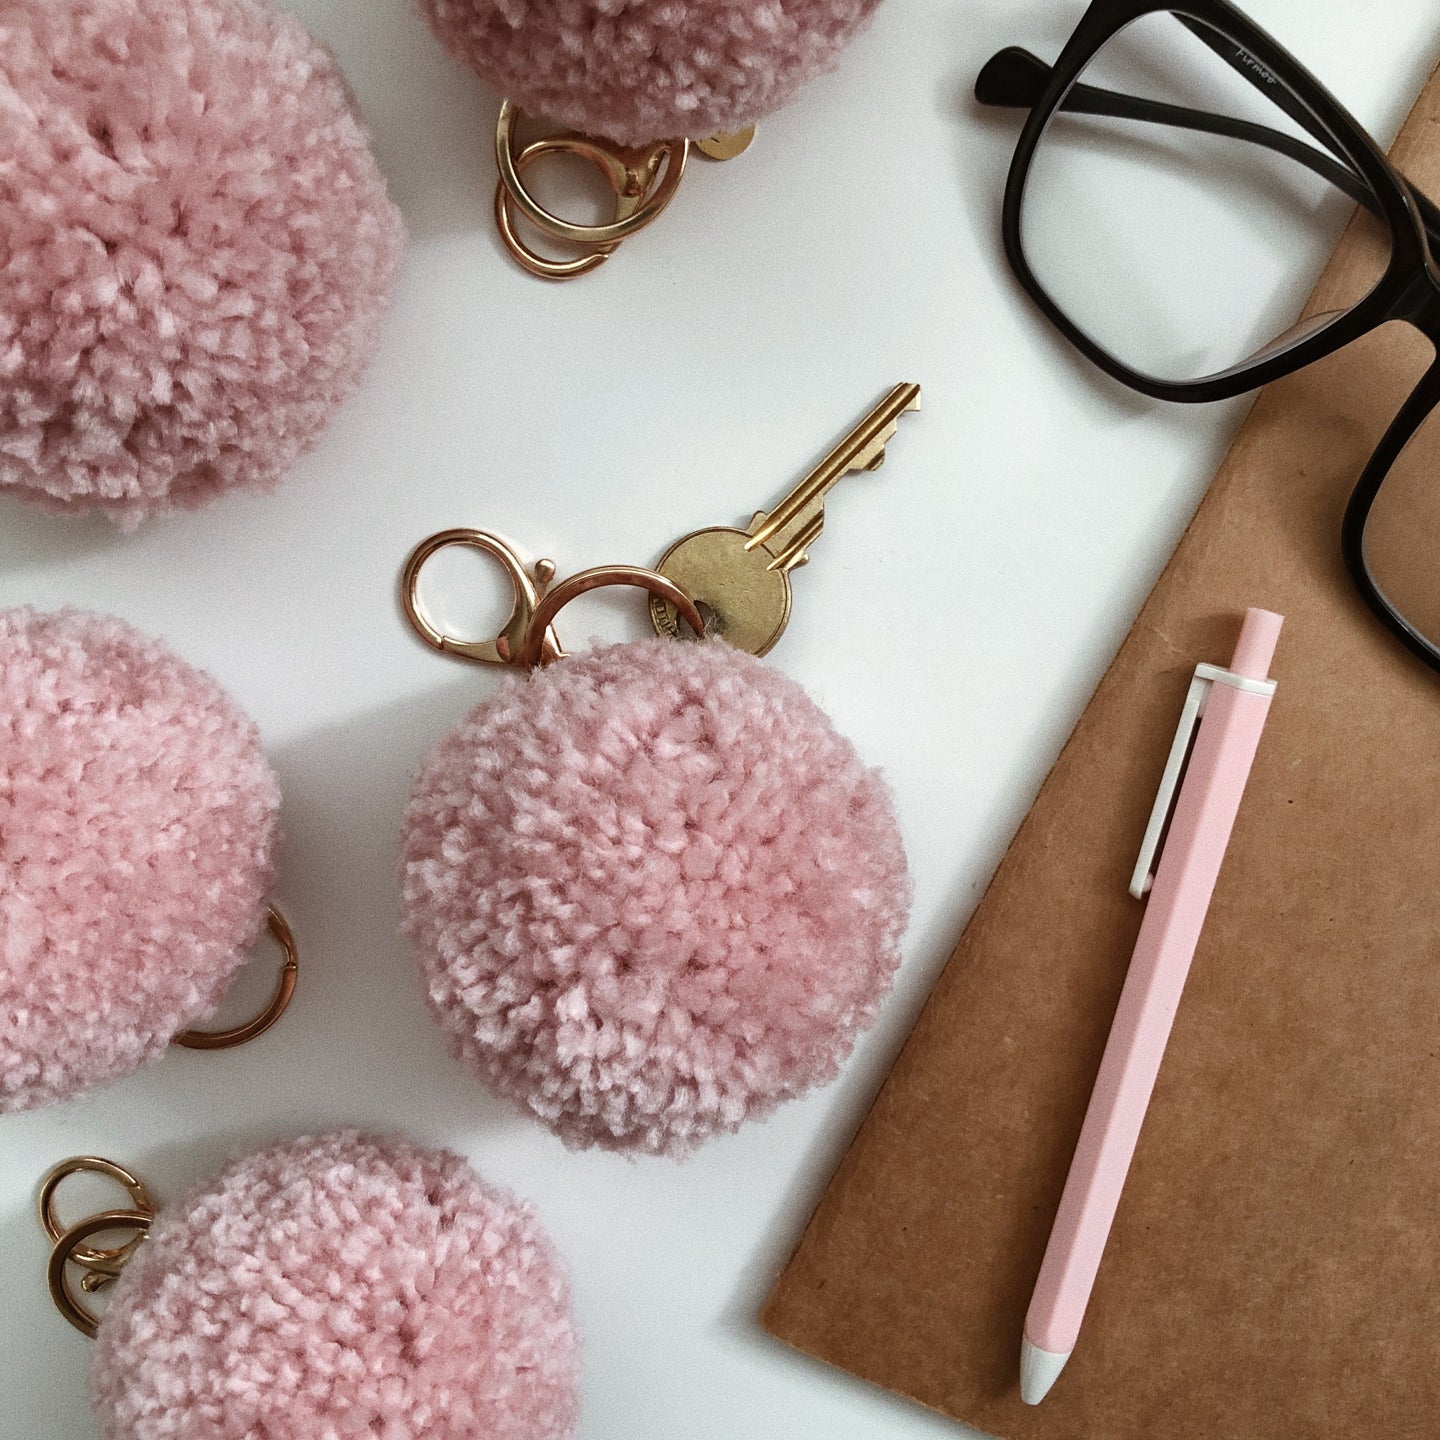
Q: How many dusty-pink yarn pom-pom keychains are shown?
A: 5